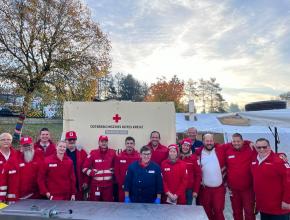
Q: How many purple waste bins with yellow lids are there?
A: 0